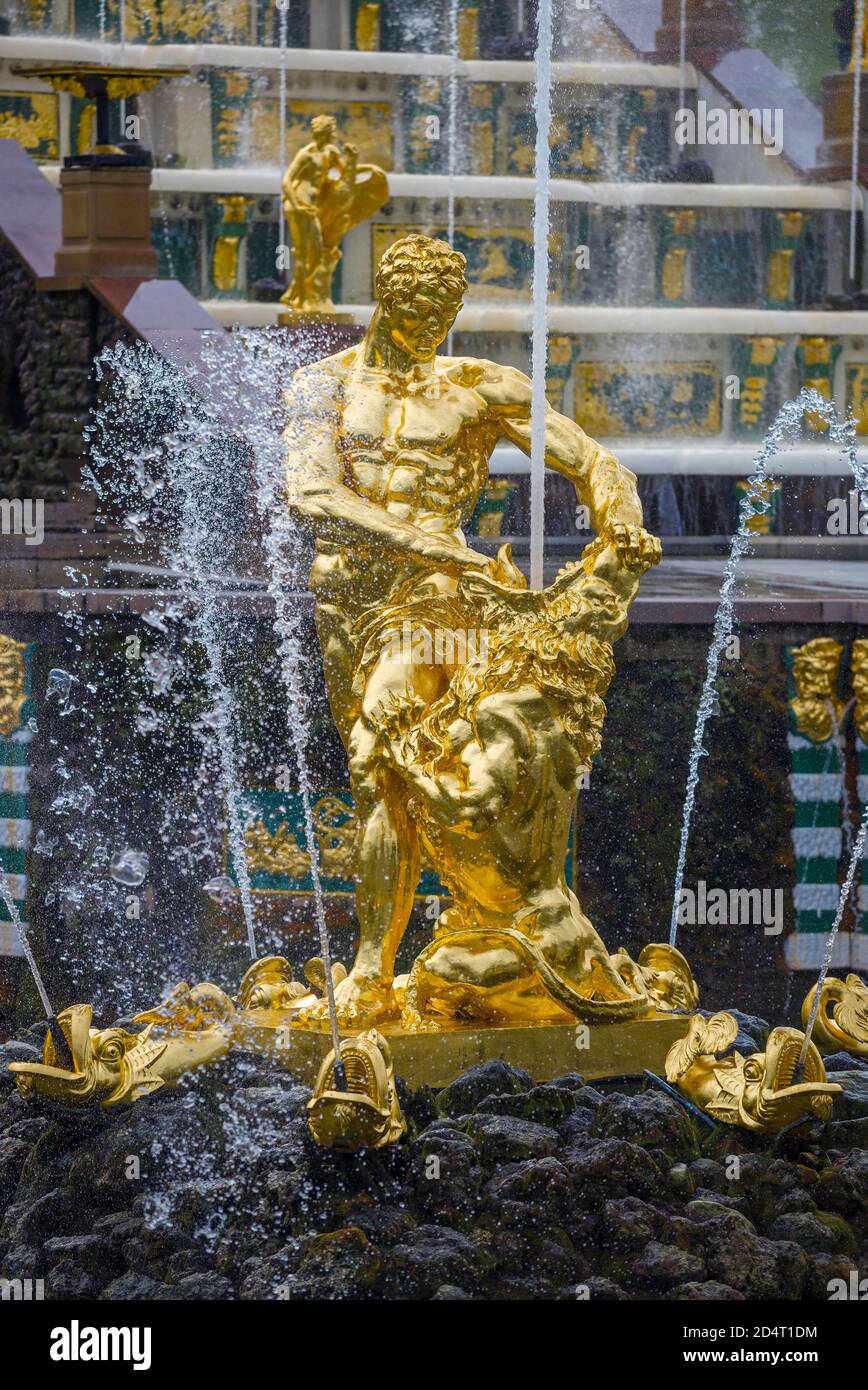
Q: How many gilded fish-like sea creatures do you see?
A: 6